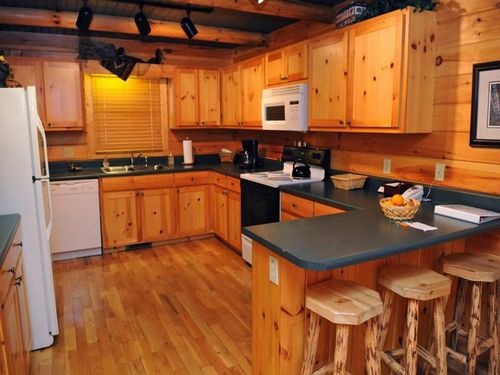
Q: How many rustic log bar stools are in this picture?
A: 3